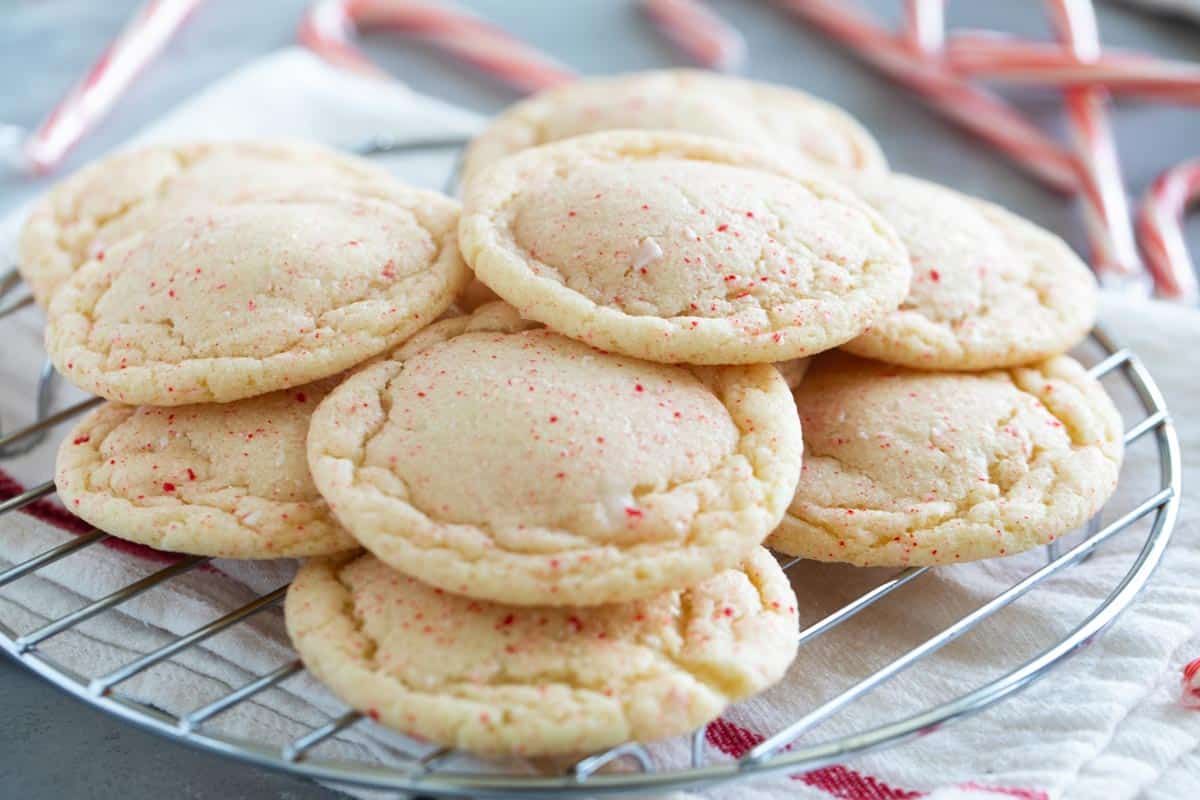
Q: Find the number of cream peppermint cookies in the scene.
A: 9